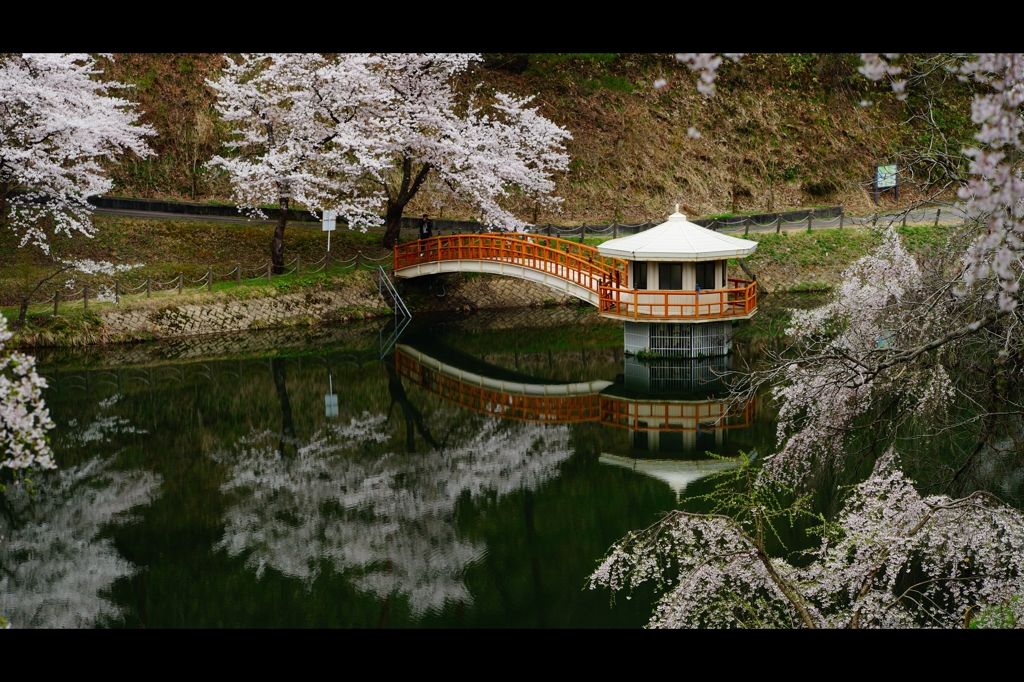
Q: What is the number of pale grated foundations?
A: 1